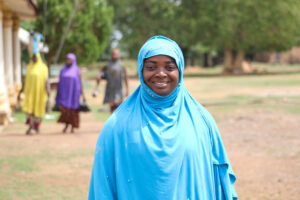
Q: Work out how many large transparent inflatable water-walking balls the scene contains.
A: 0